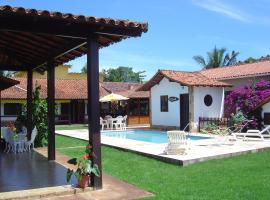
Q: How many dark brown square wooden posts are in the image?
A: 3